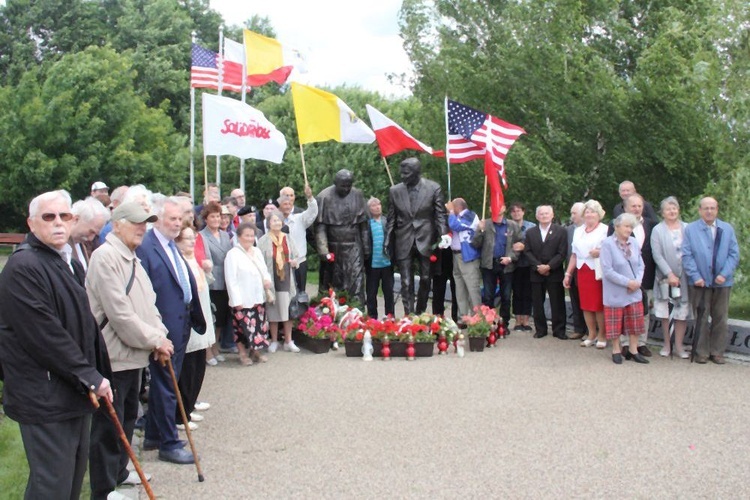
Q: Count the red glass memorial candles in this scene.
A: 6